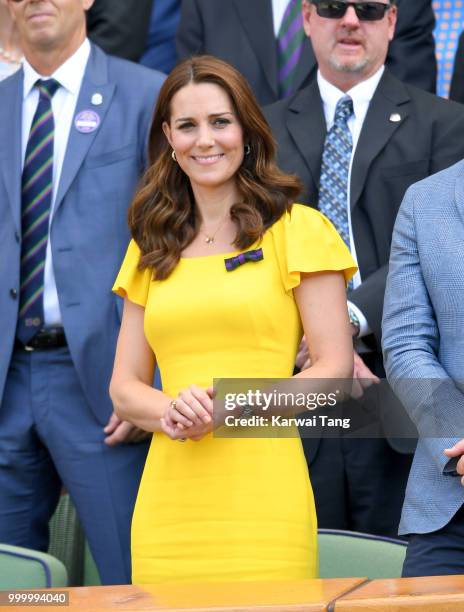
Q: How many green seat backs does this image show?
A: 2